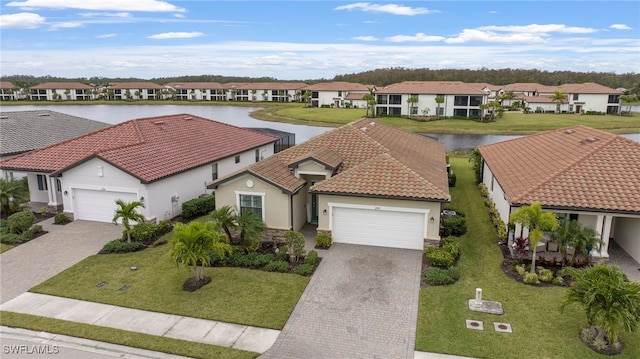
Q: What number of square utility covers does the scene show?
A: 2